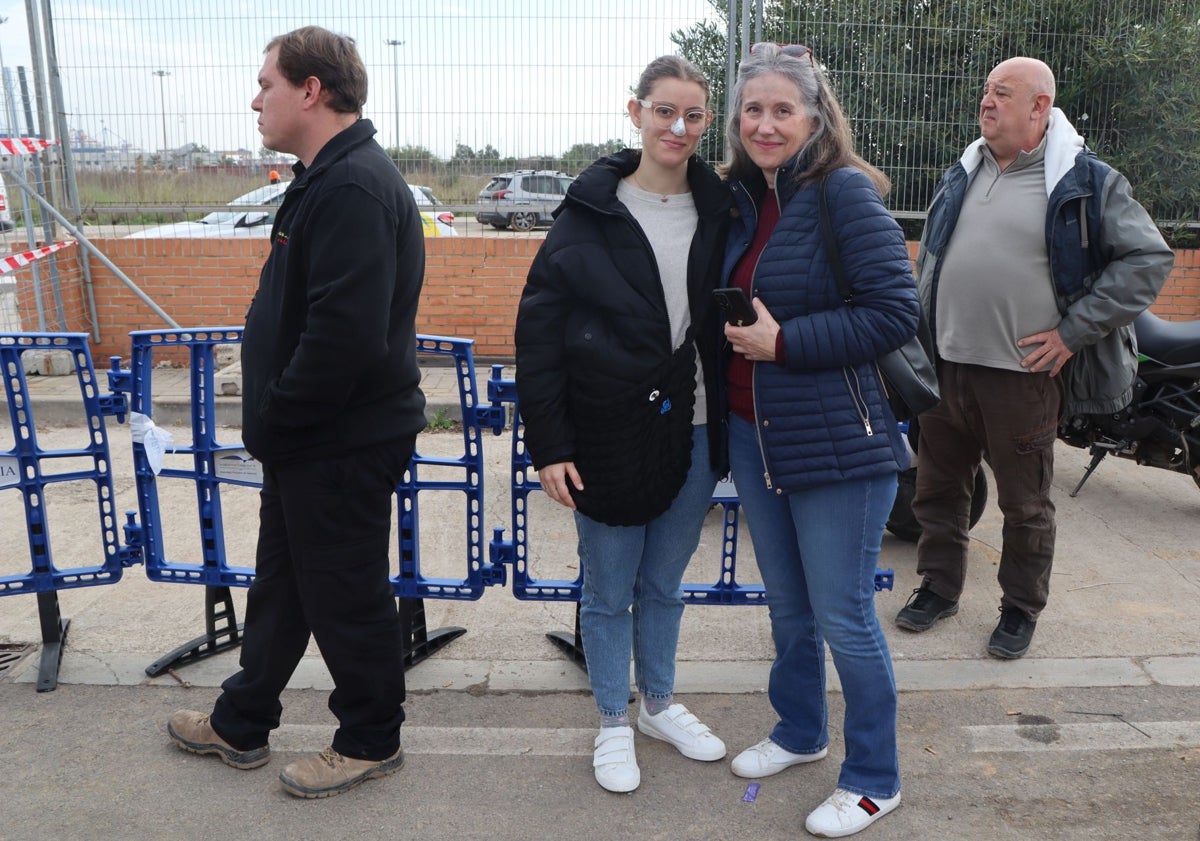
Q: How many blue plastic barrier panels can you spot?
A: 3